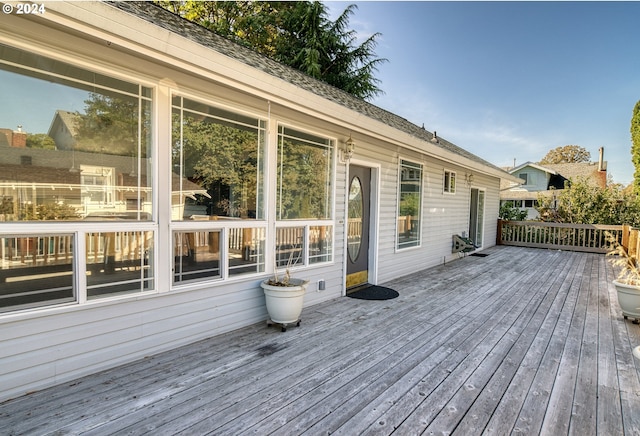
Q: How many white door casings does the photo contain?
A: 2